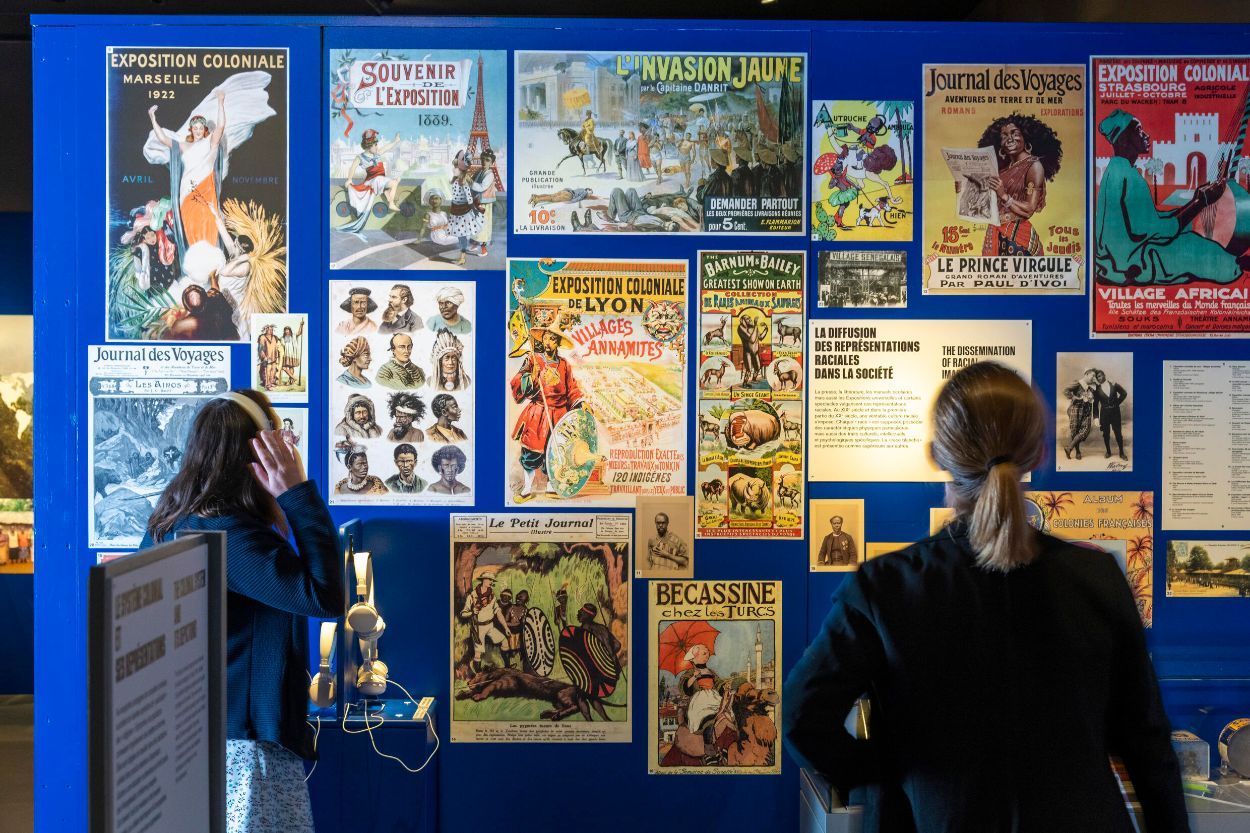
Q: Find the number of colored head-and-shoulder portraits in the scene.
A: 12